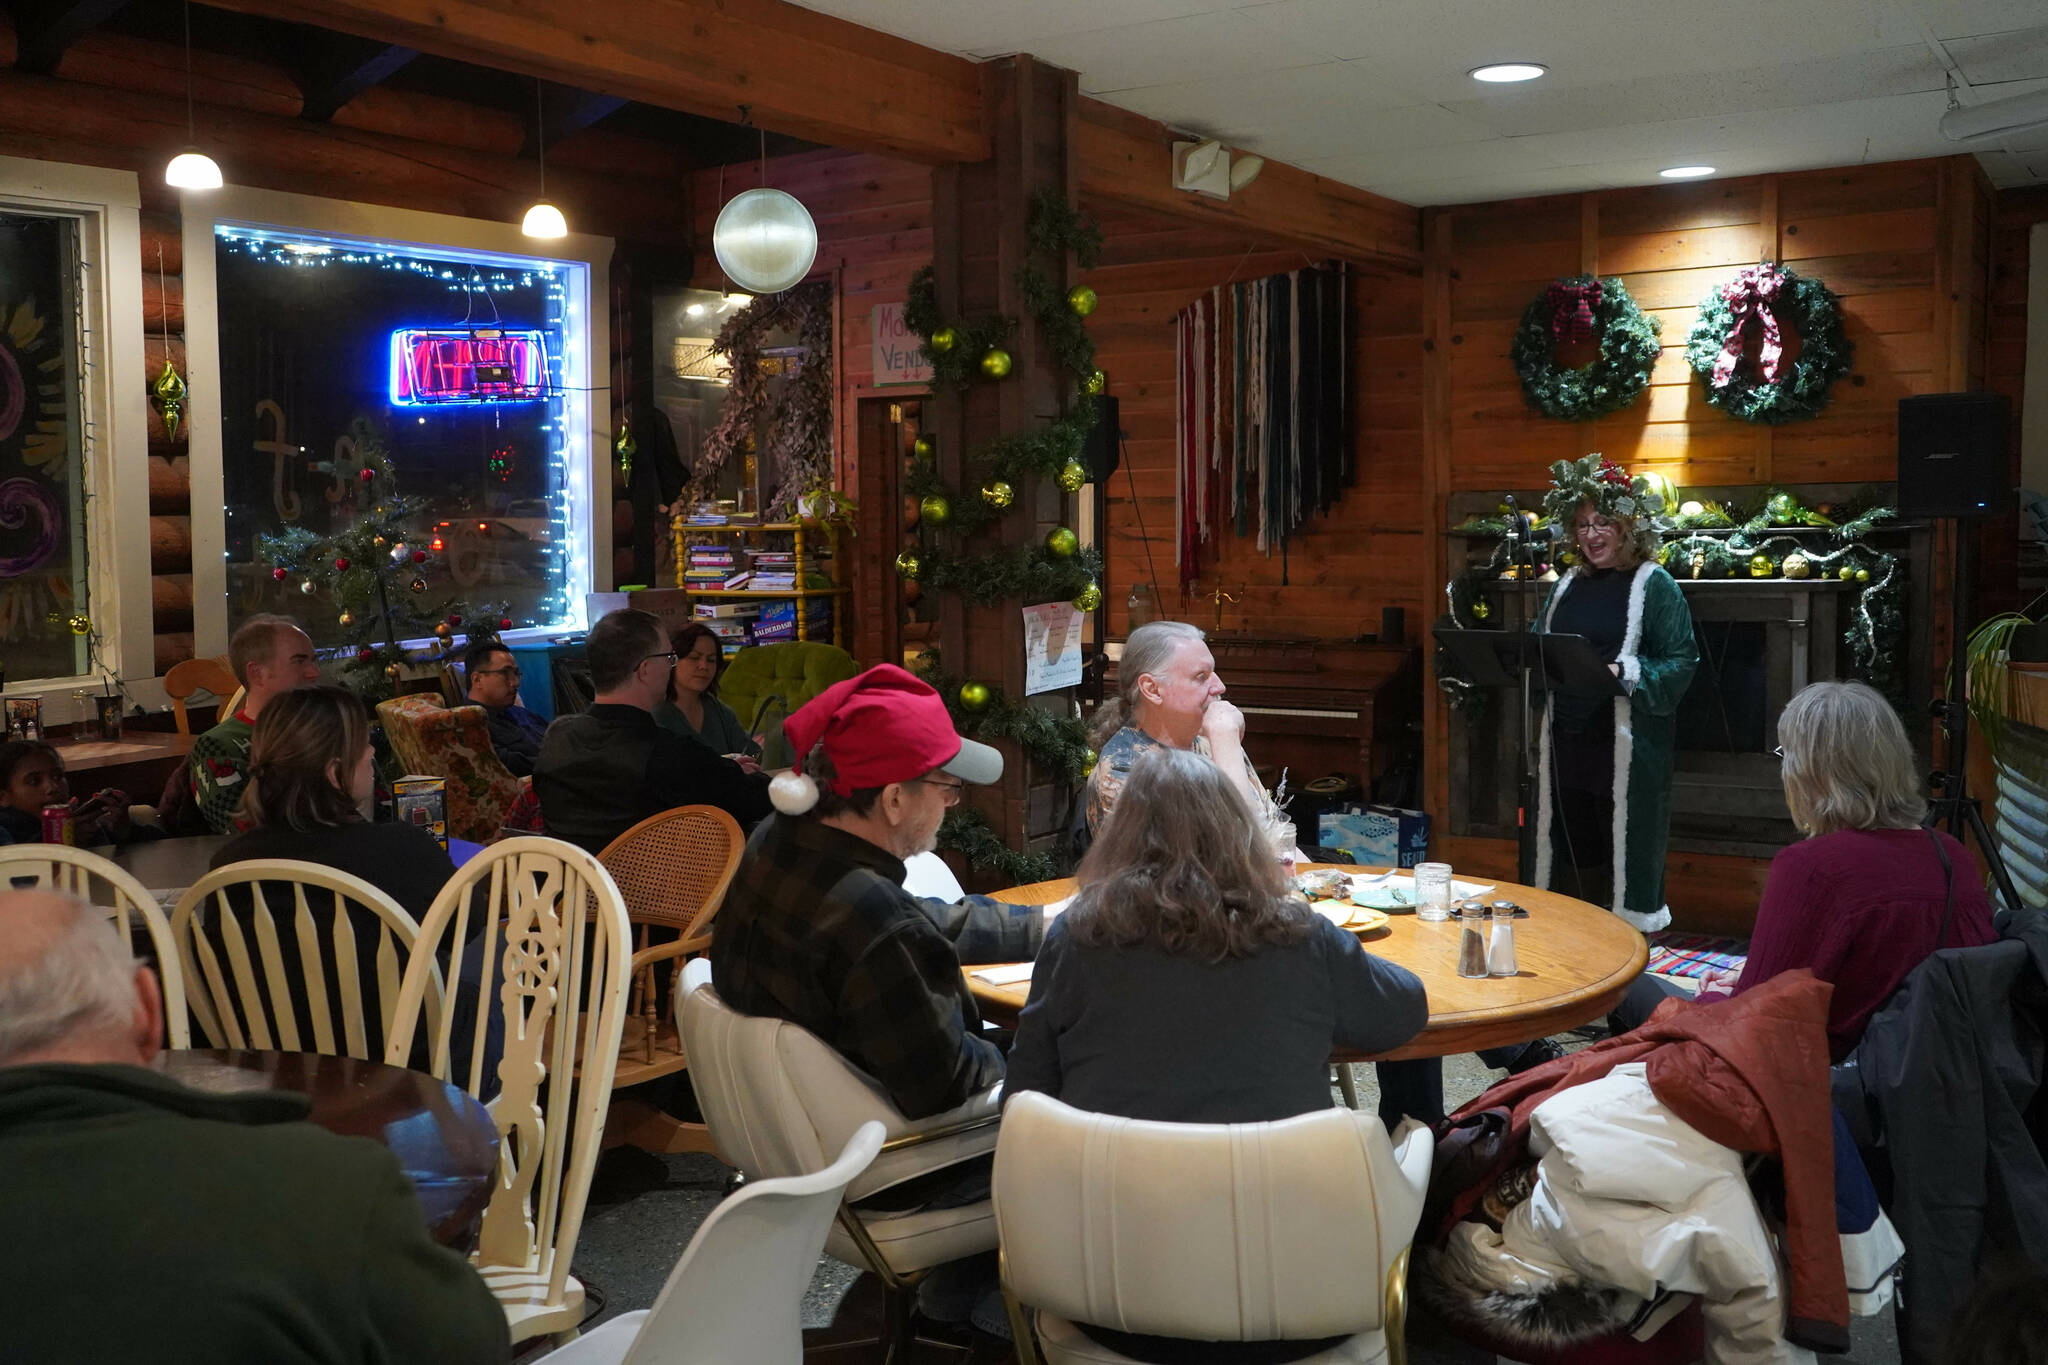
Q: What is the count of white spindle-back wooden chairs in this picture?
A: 3